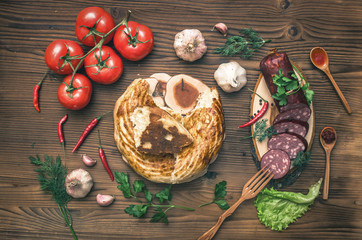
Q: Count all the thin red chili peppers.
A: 5